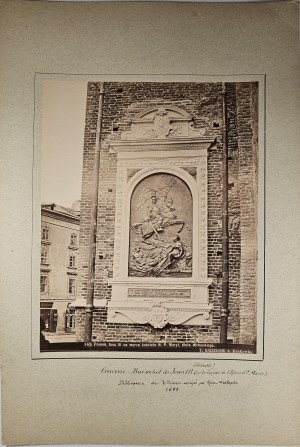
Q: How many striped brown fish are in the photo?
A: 0